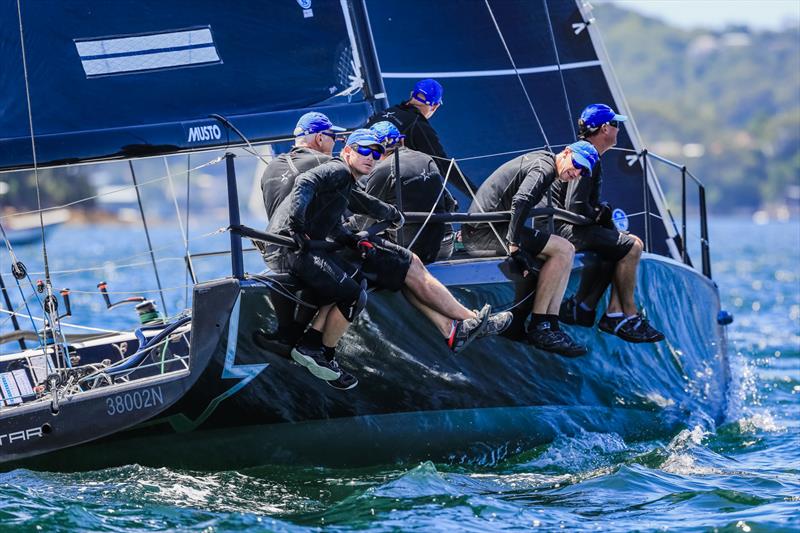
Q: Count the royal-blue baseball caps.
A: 6